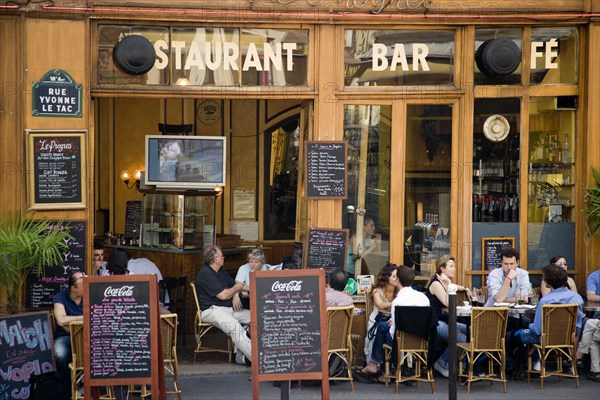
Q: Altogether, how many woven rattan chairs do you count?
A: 7